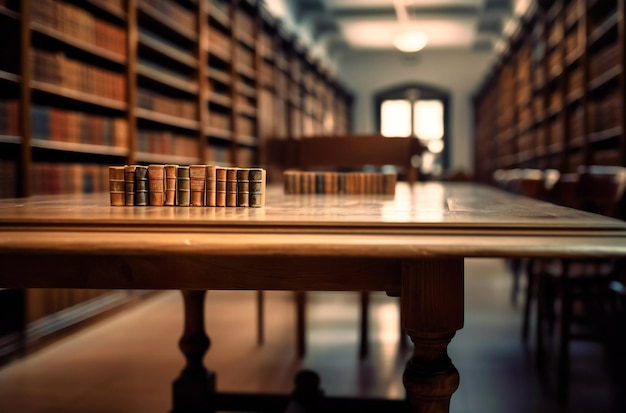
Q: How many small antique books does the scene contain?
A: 12